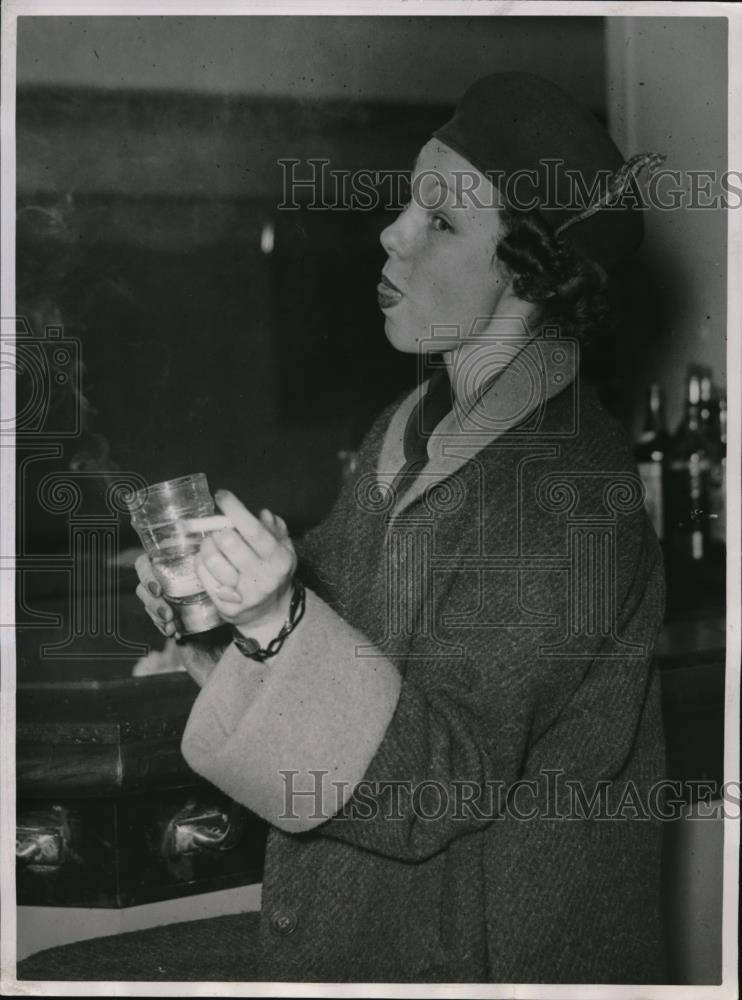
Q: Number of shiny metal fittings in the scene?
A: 2